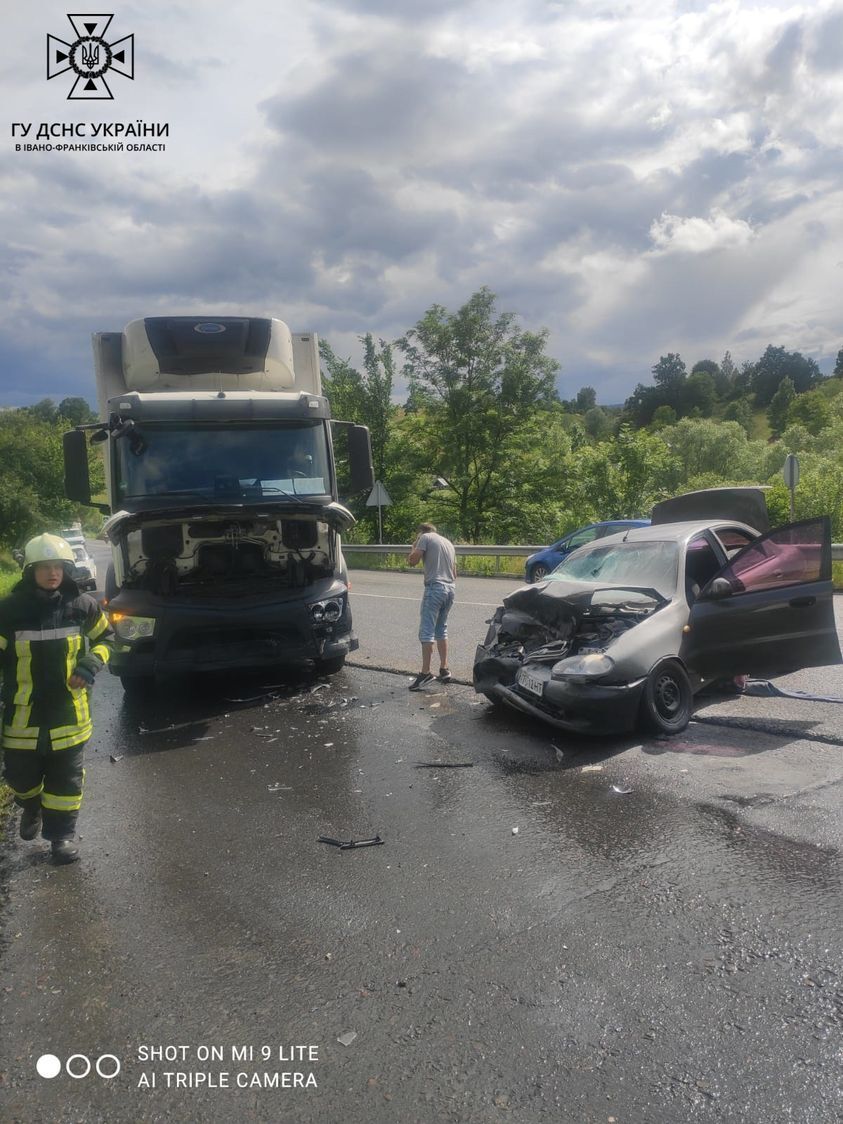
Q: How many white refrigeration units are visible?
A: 1